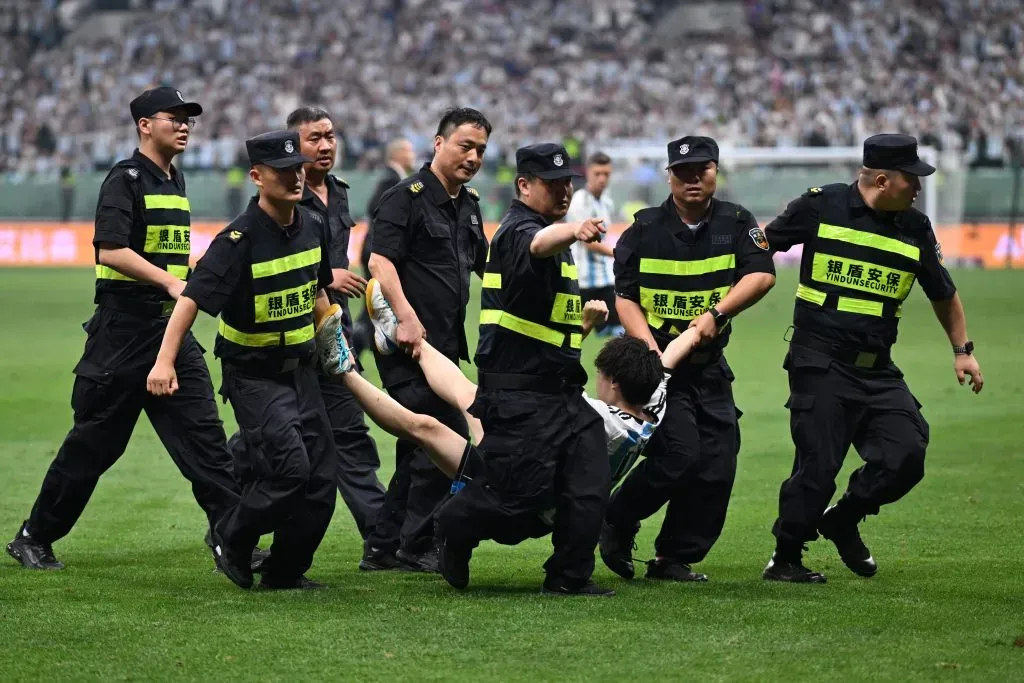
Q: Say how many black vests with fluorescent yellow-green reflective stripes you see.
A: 5